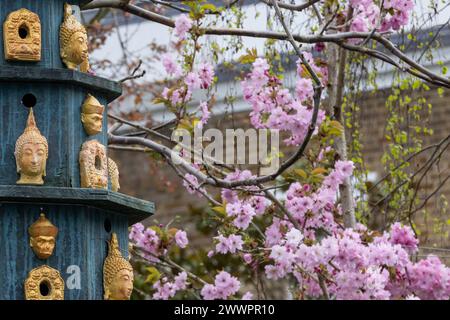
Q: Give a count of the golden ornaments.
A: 9